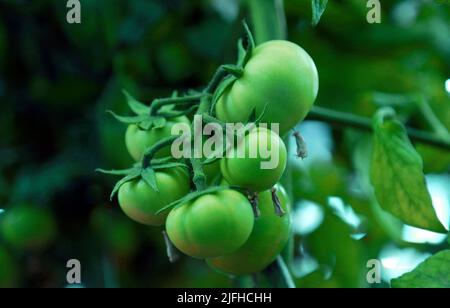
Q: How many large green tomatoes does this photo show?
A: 6